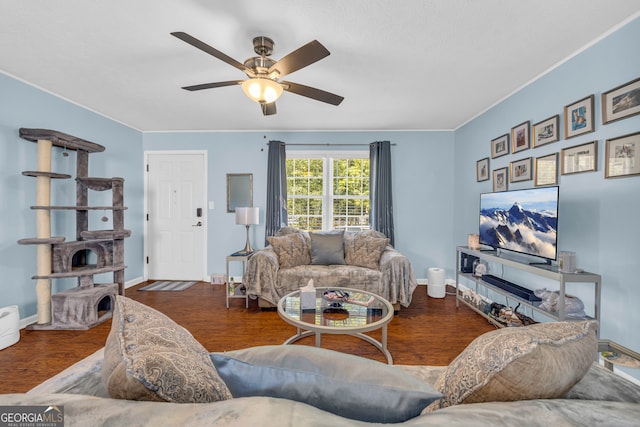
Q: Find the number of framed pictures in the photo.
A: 11